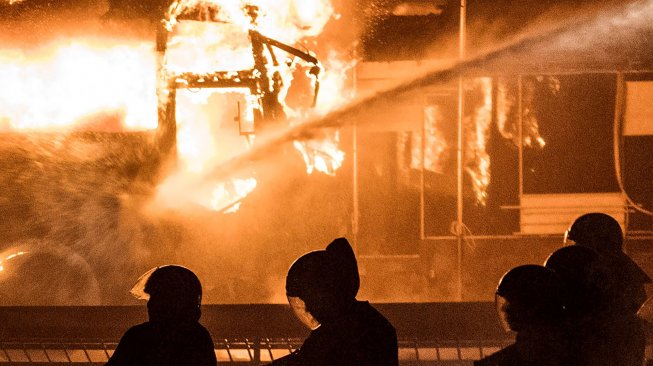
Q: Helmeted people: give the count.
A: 5